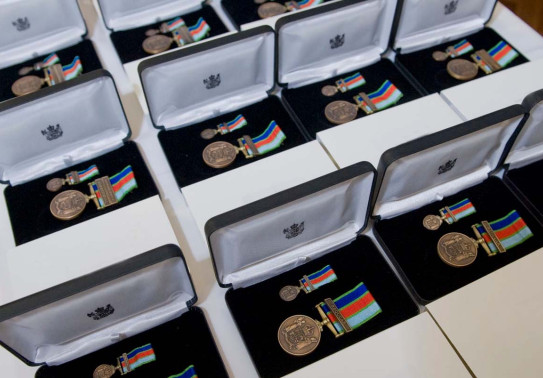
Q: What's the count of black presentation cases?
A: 11